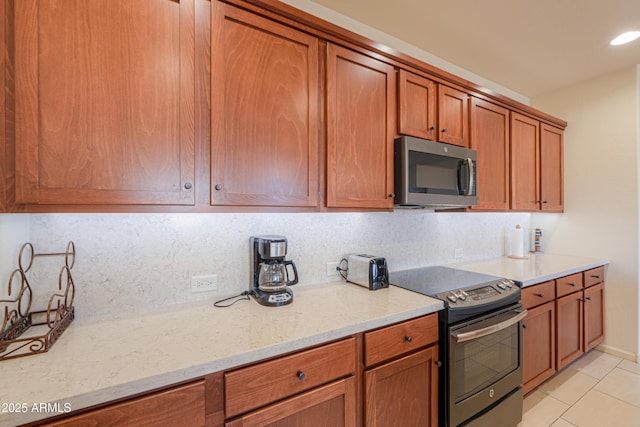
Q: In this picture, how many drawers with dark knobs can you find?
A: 5